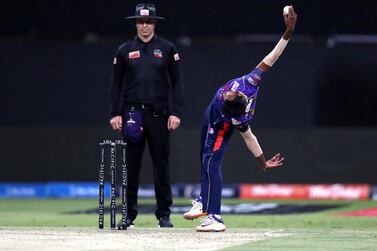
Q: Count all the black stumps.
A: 3